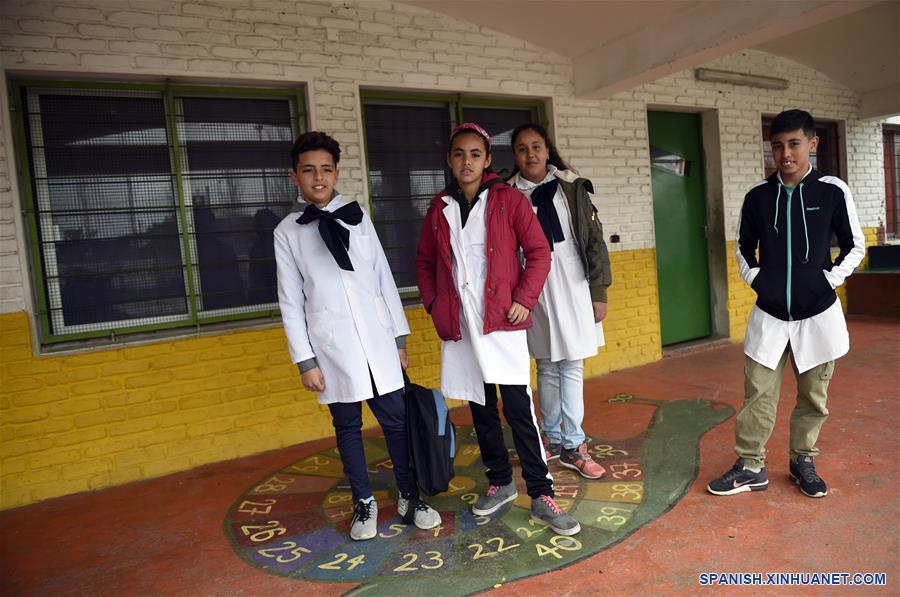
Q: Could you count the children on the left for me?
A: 3